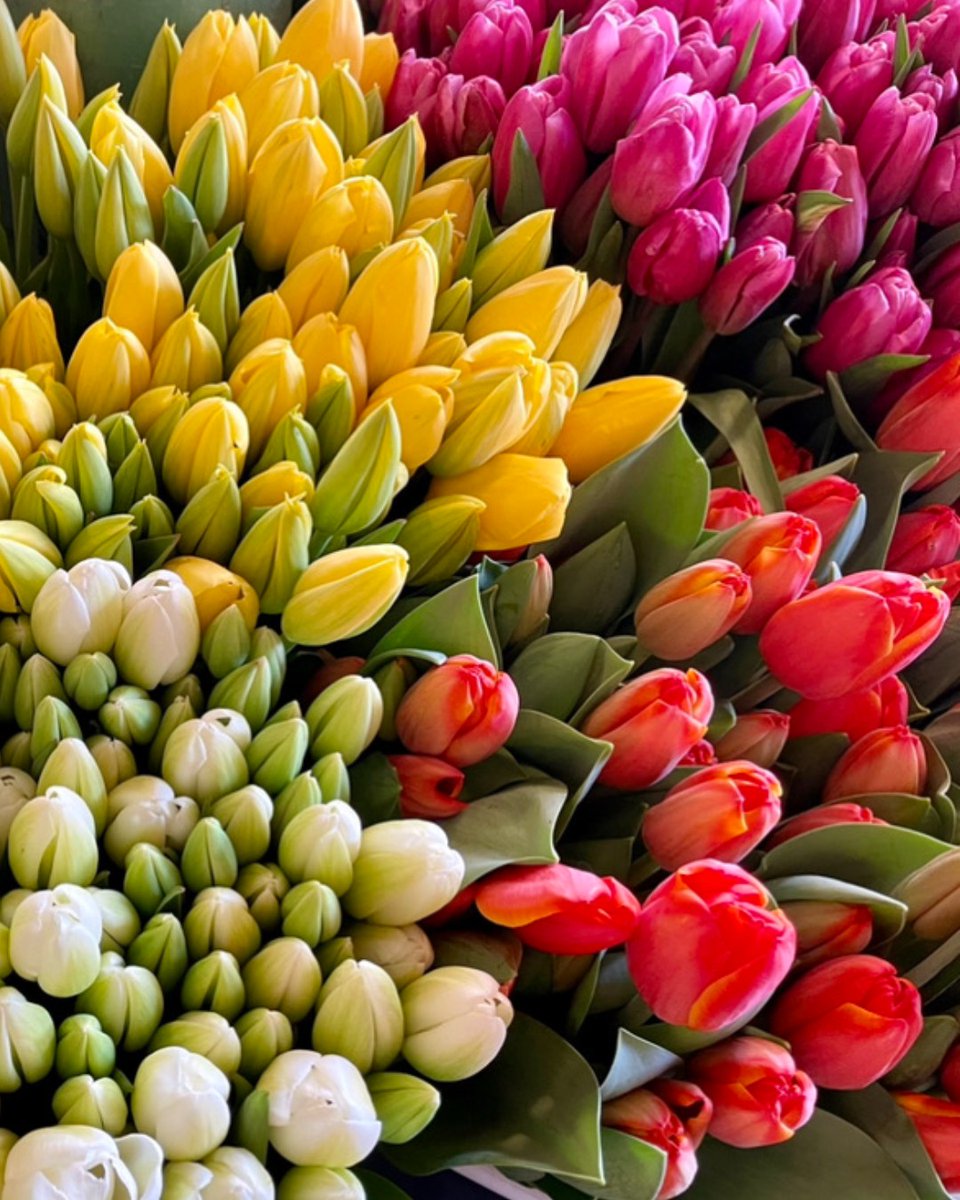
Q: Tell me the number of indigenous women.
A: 0